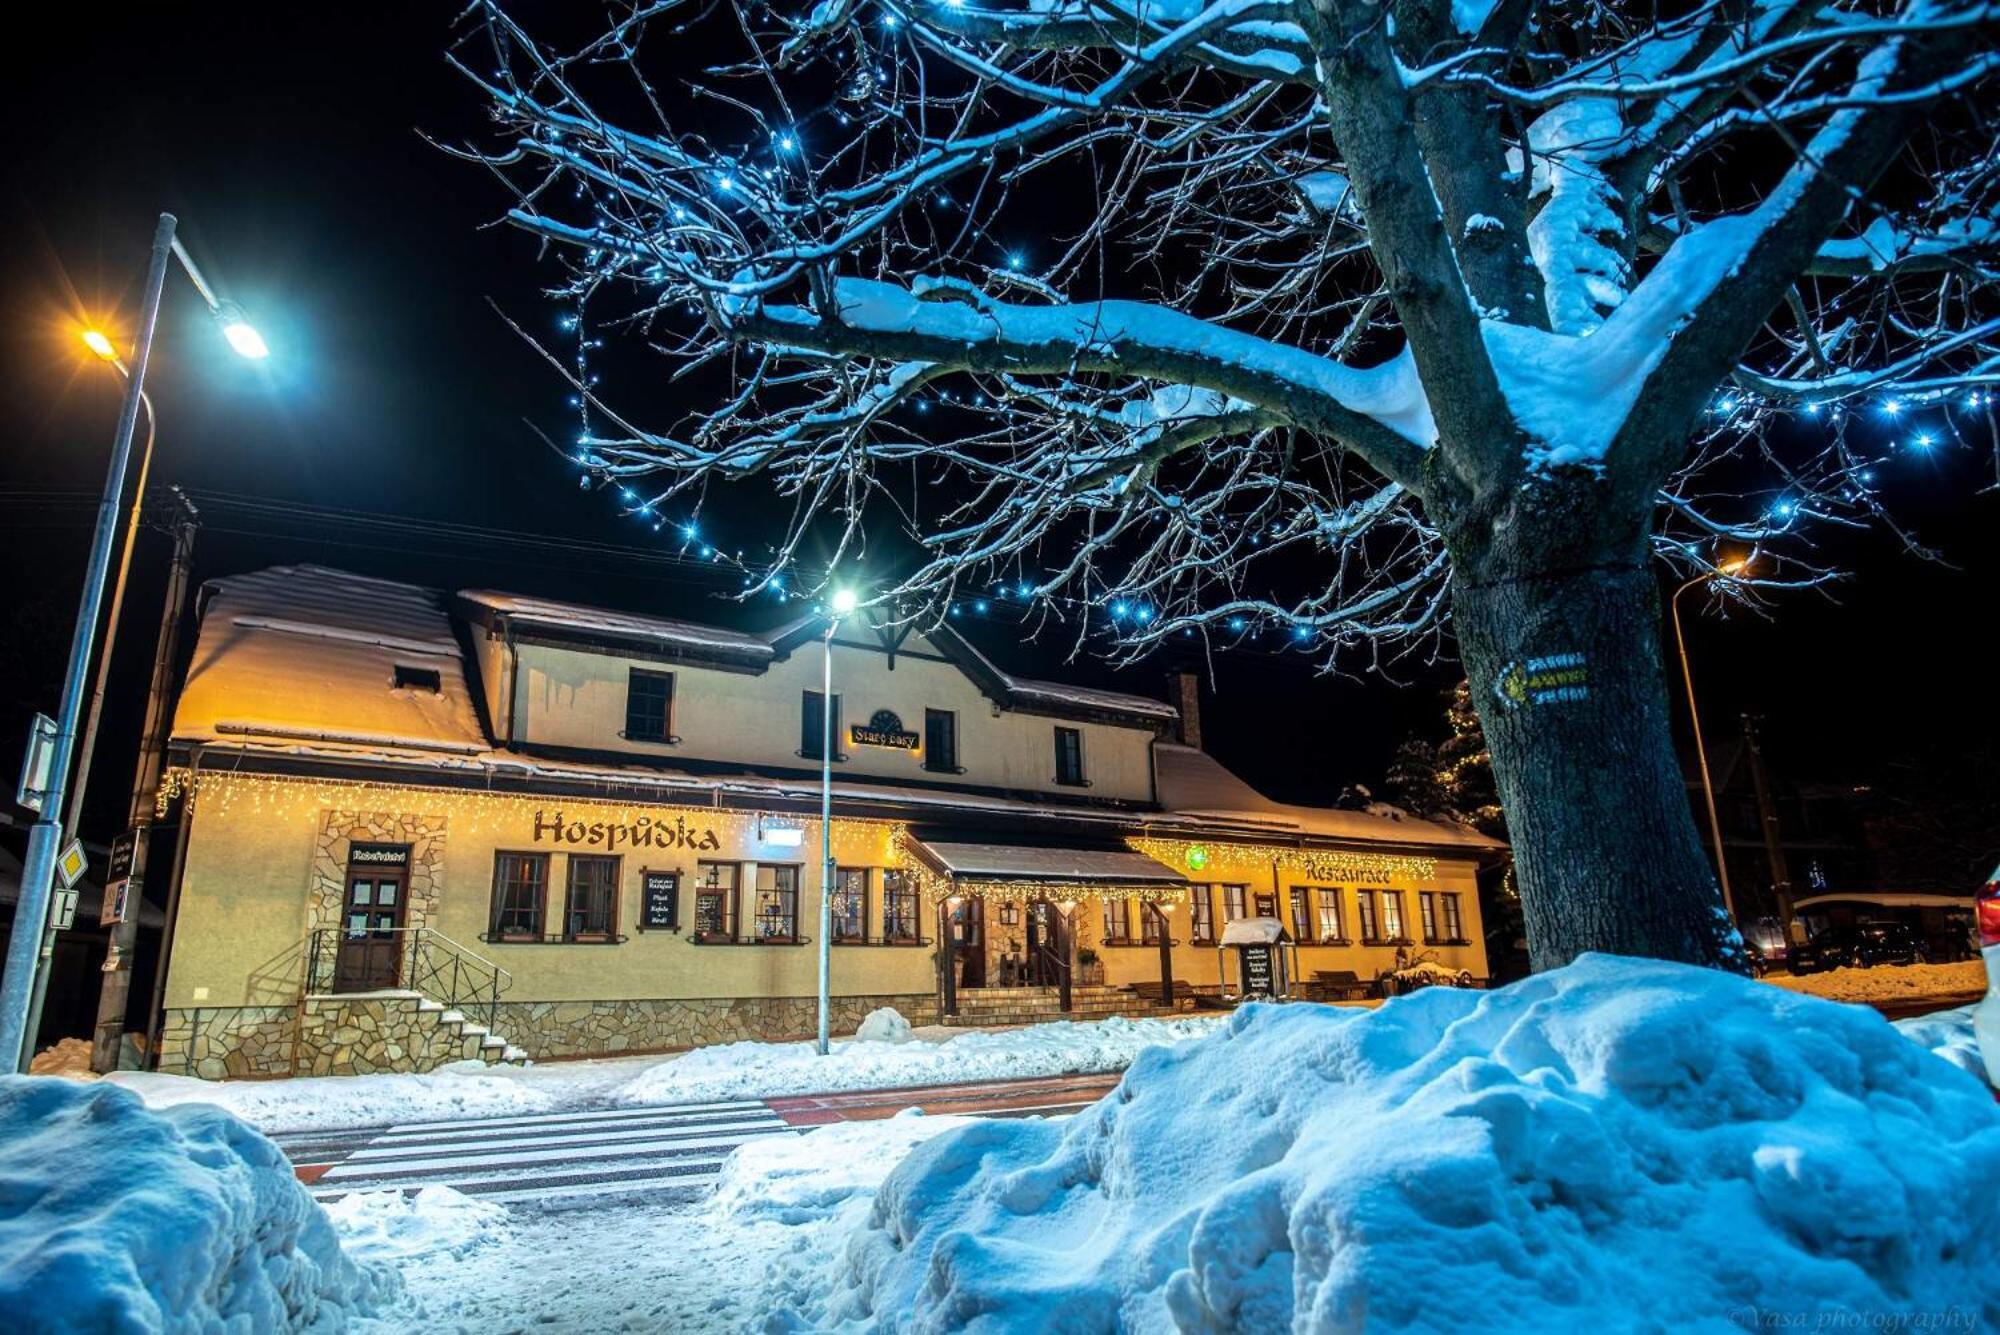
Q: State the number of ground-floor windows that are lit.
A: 14